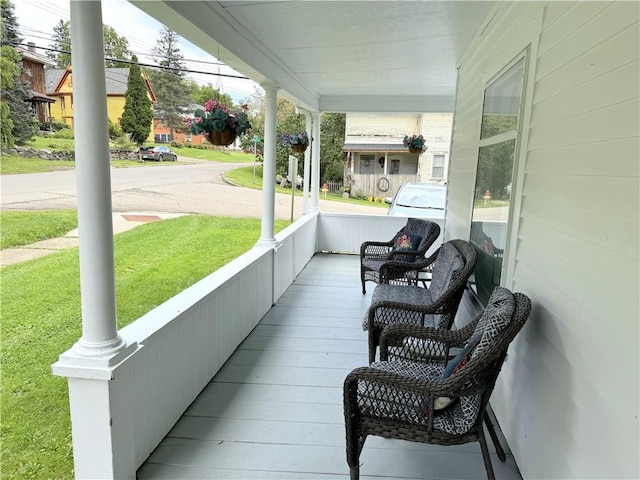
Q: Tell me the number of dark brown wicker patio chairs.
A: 3